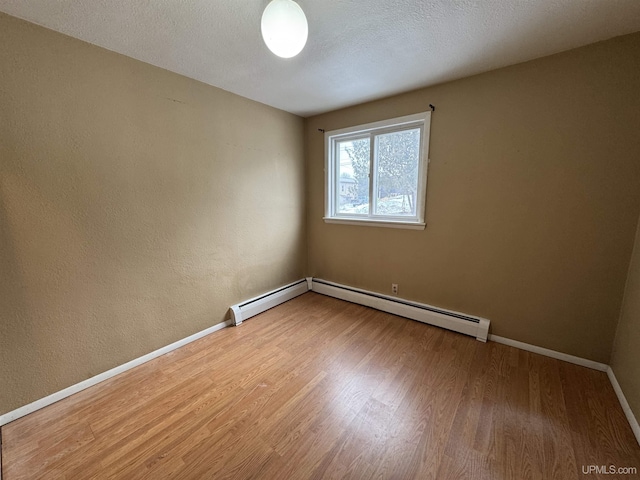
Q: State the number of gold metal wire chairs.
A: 0